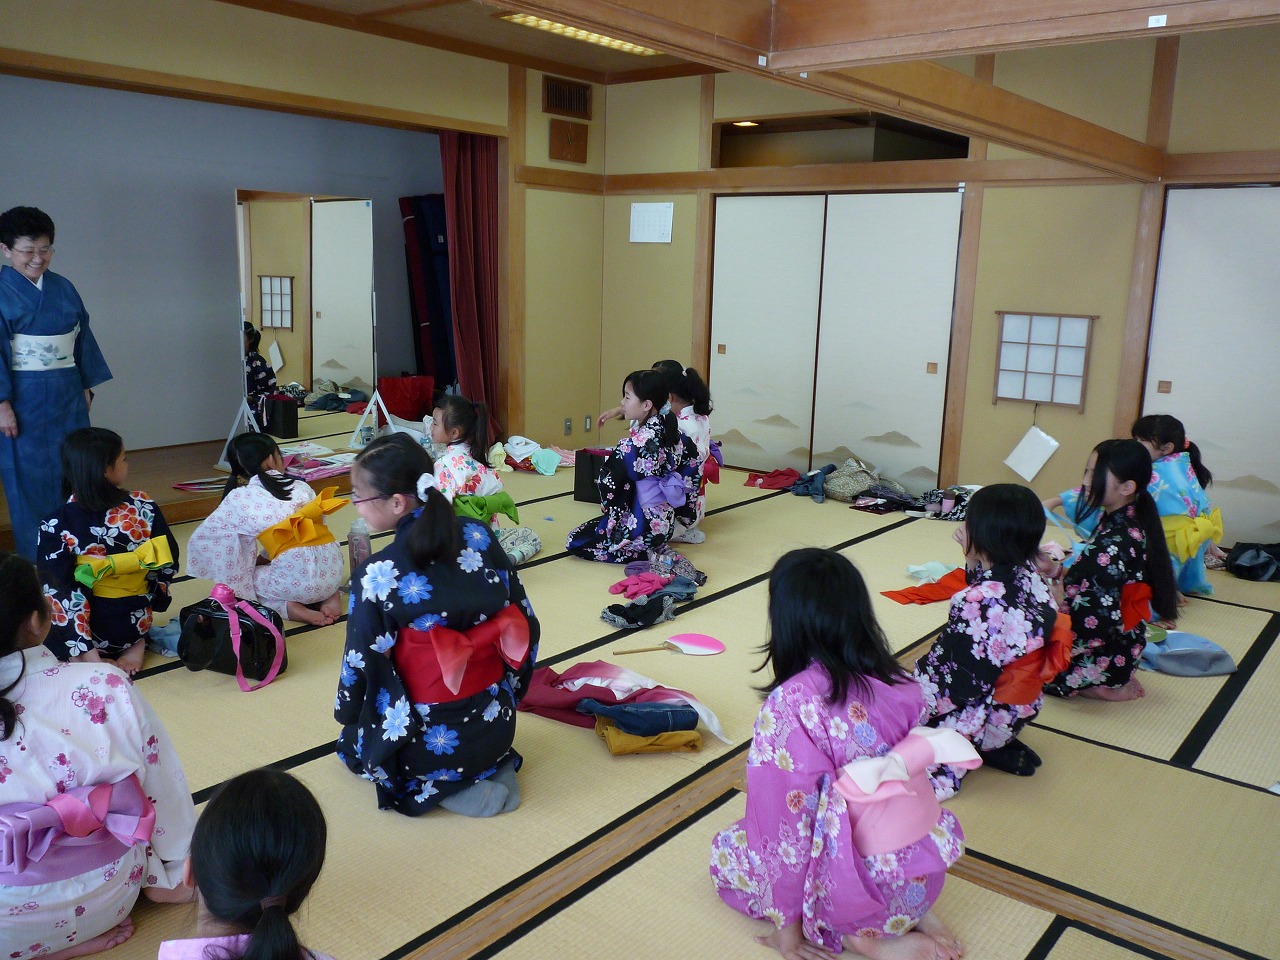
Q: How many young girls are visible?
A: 12